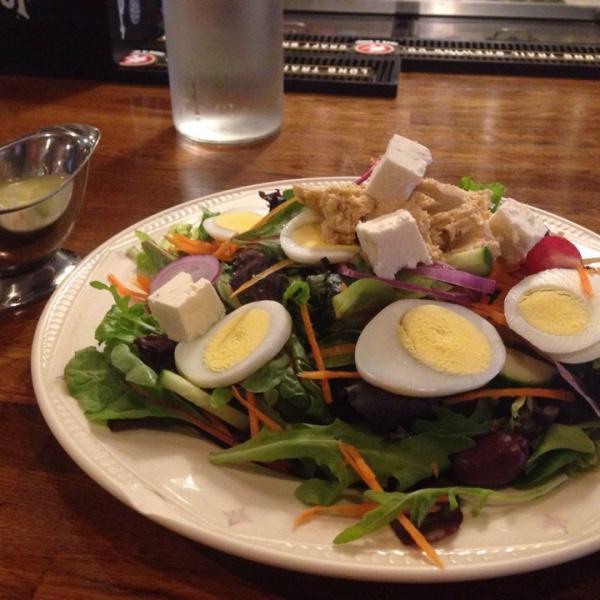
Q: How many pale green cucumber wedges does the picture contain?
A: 3